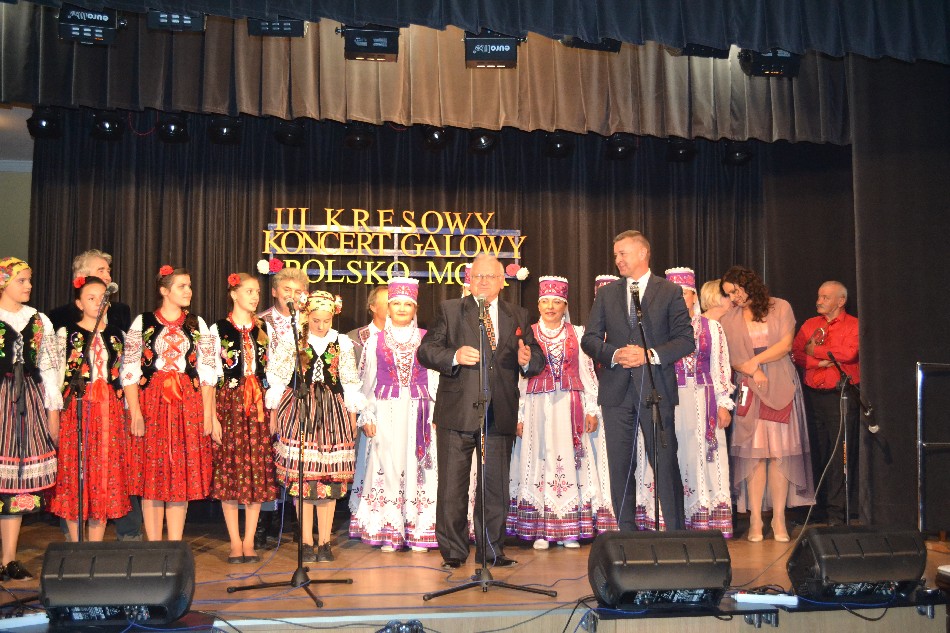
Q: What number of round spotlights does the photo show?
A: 12